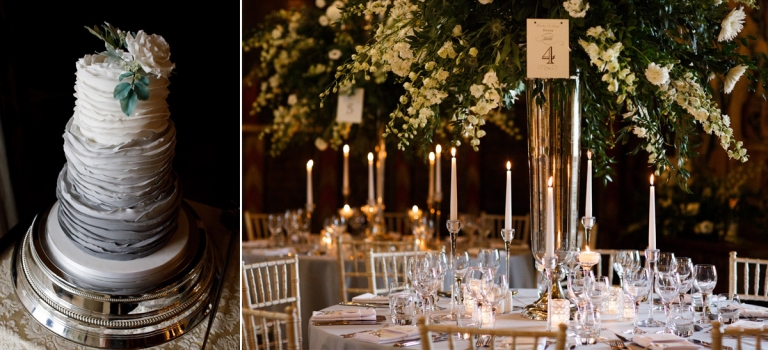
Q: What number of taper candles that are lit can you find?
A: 10